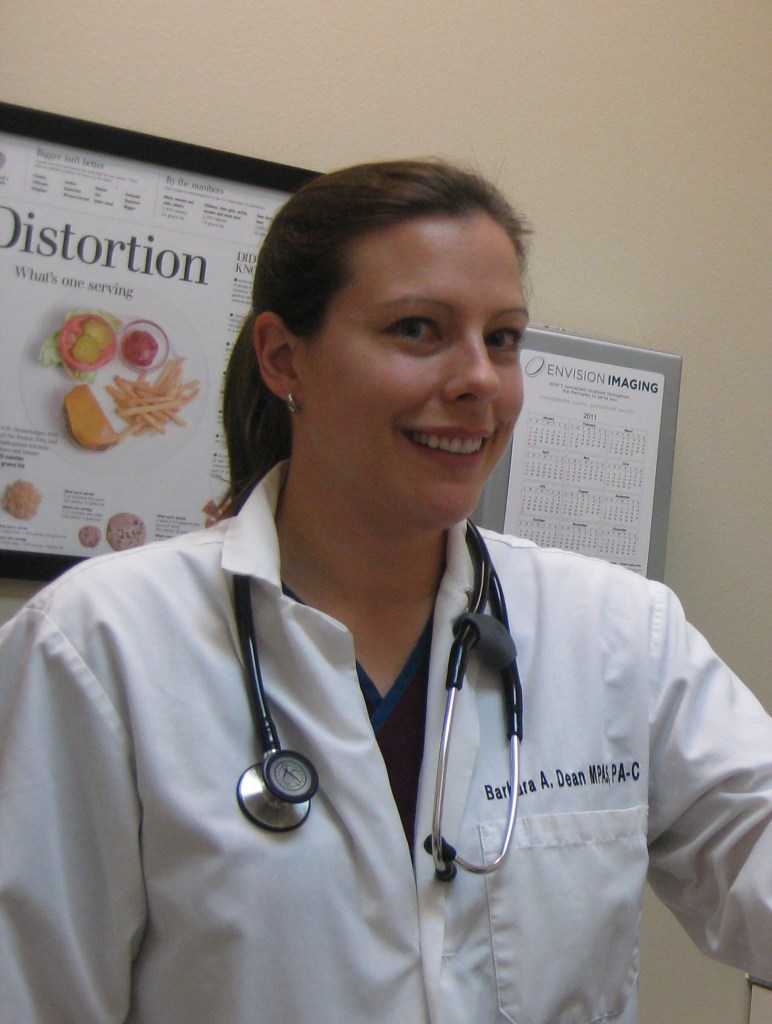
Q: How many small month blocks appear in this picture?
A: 12